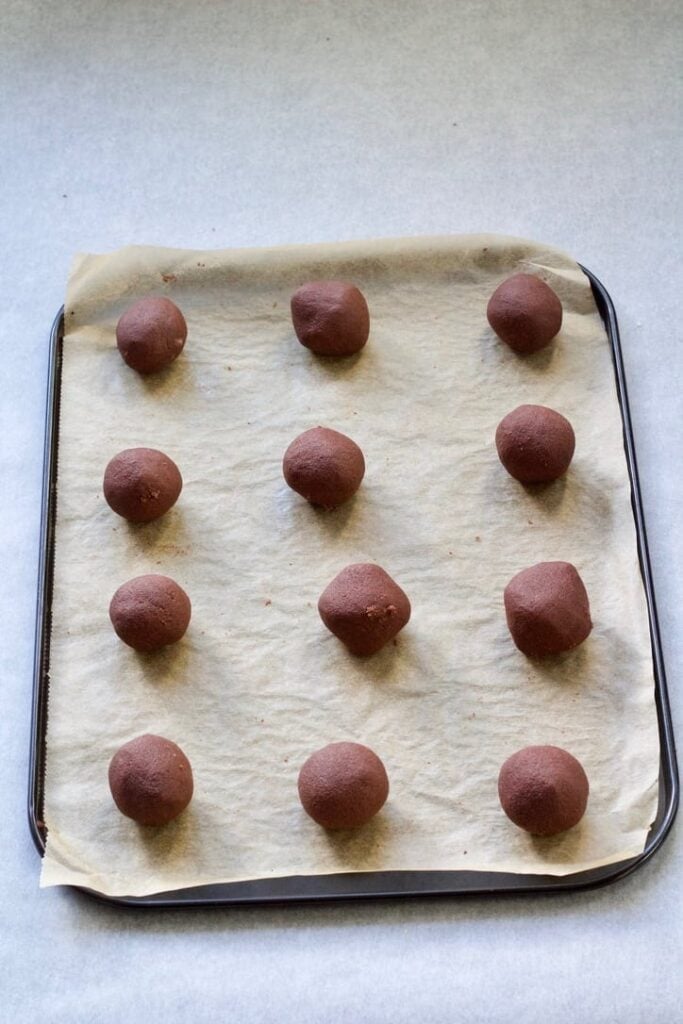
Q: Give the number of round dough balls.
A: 12